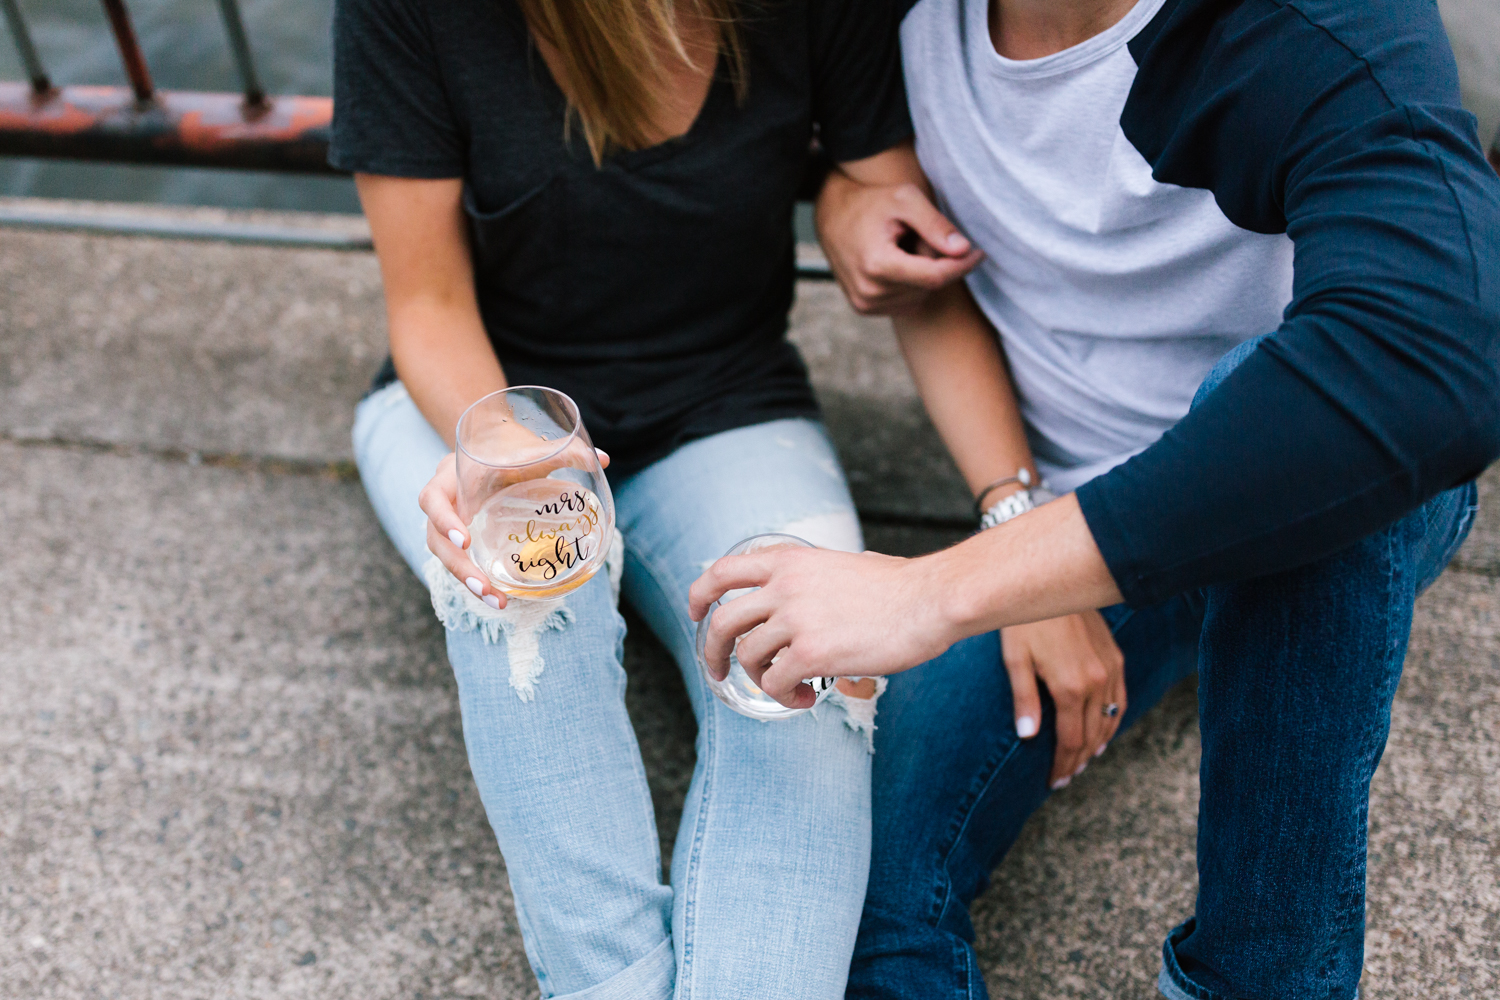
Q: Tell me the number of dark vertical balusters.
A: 3